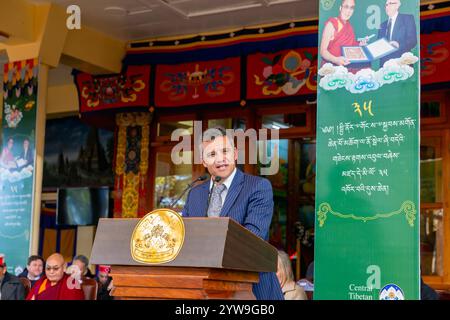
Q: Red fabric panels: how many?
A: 4